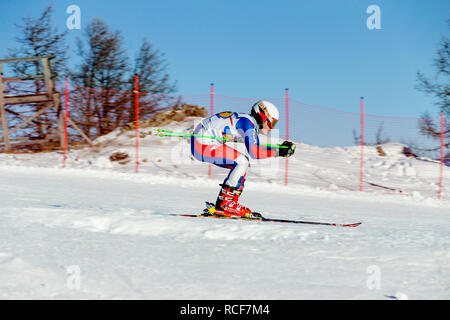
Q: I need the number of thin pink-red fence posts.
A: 6